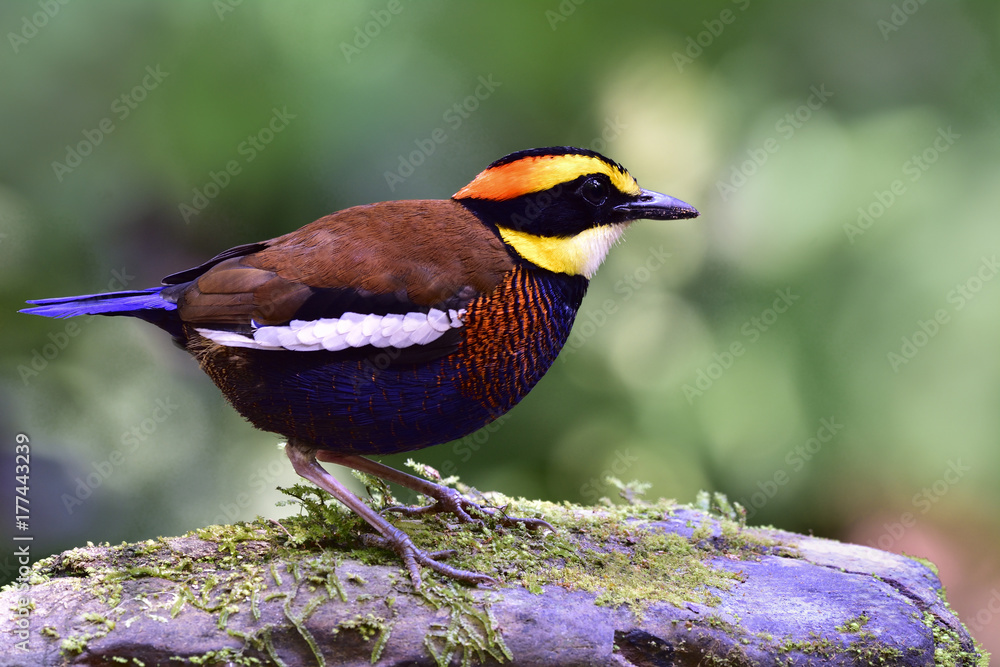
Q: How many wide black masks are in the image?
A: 1